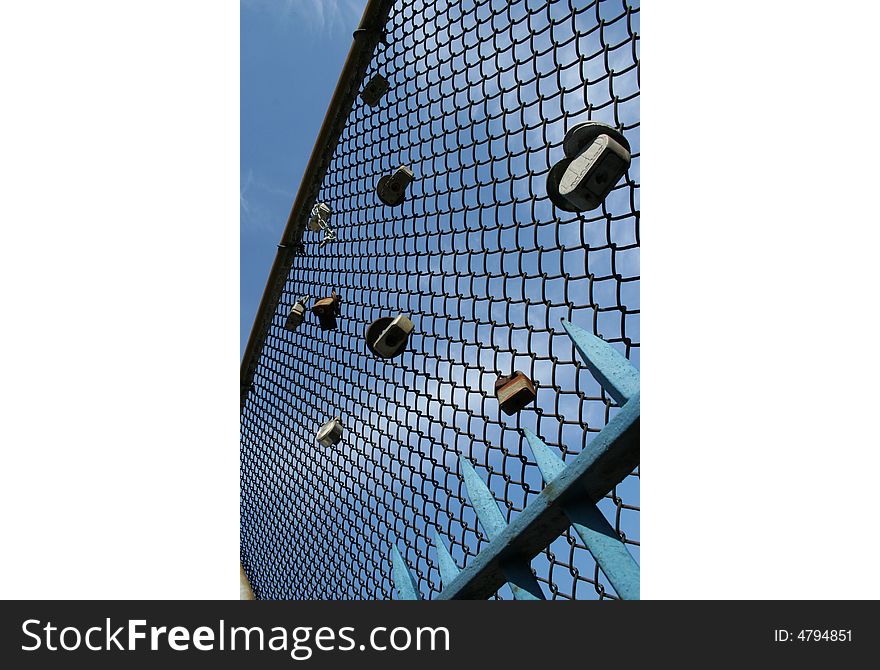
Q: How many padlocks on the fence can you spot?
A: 9